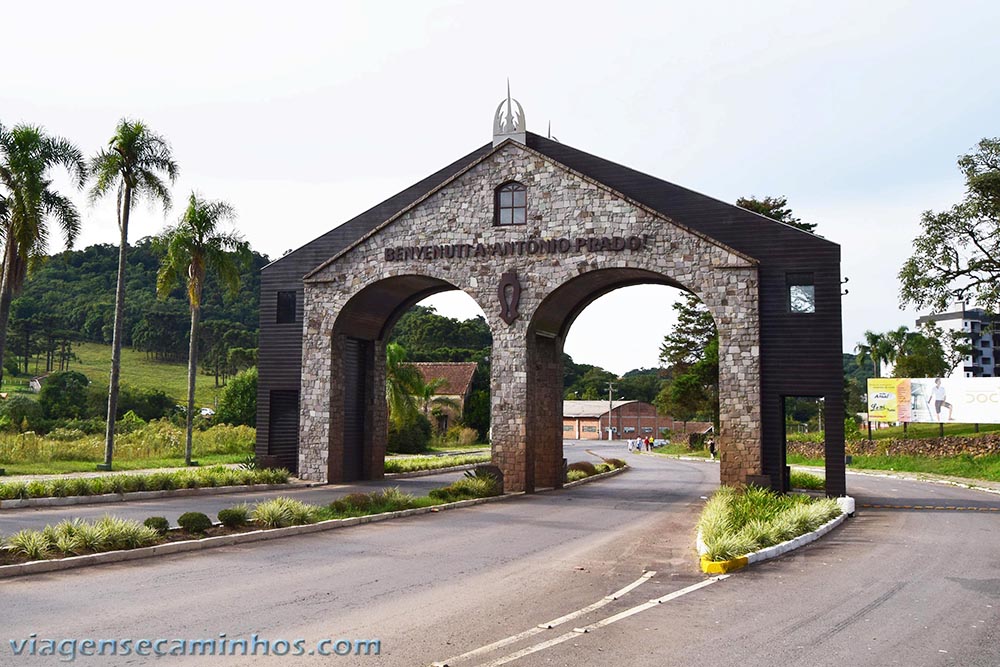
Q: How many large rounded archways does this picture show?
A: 2